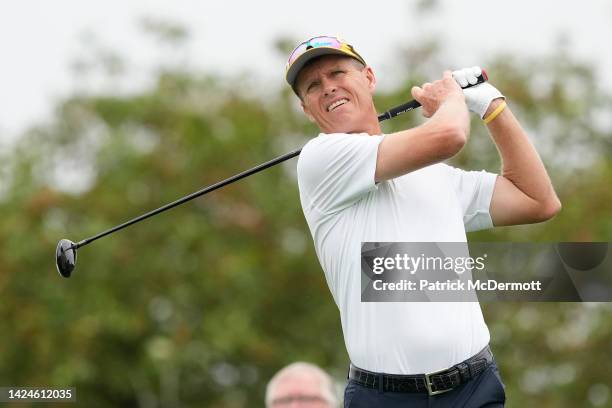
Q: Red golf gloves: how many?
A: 0